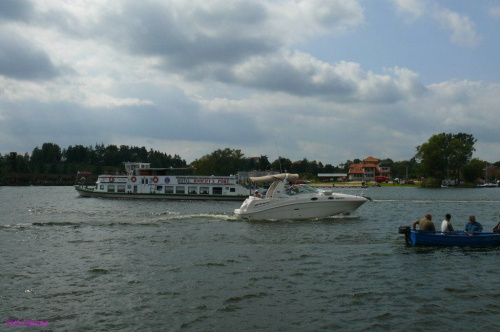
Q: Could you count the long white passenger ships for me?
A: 1